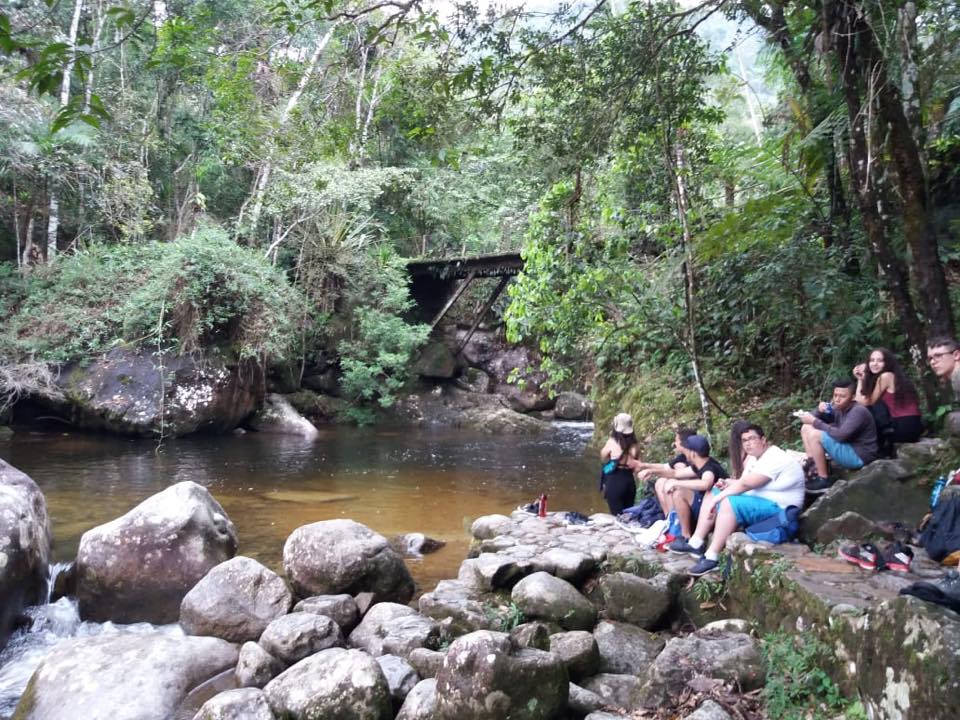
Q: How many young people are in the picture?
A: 8